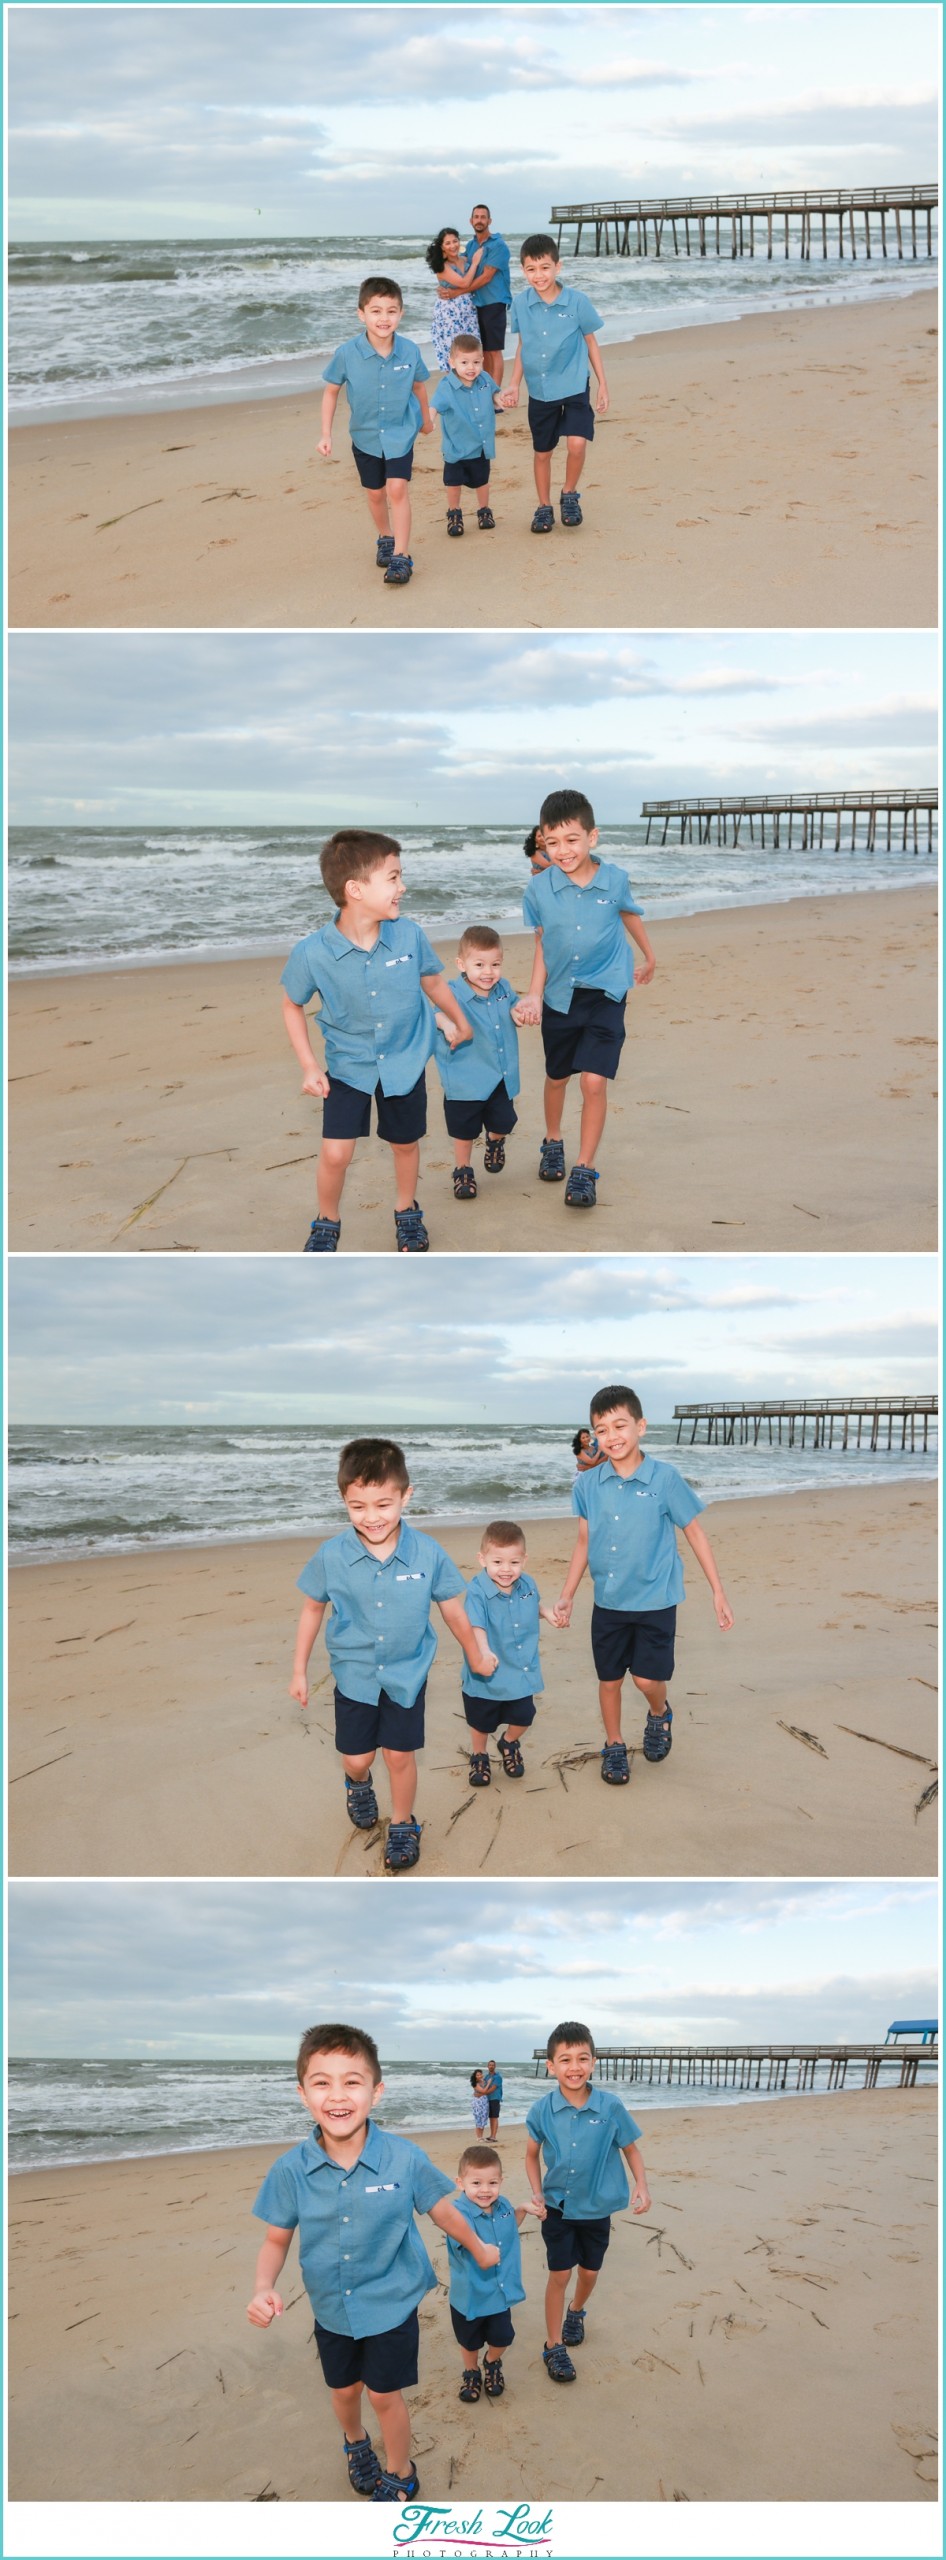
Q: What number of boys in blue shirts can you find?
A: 3